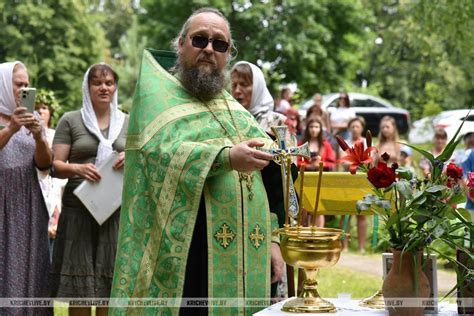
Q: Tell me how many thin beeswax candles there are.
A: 3